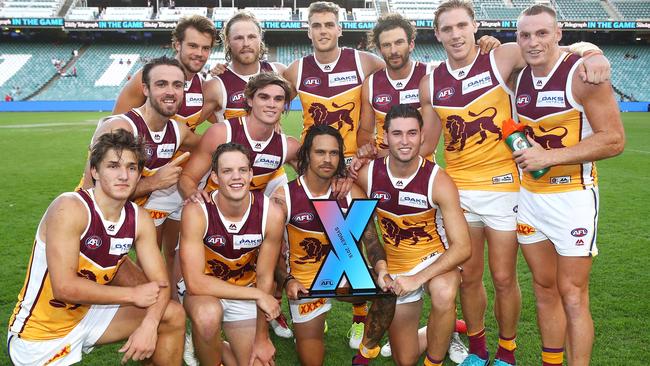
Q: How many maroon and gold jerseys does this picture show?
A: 12